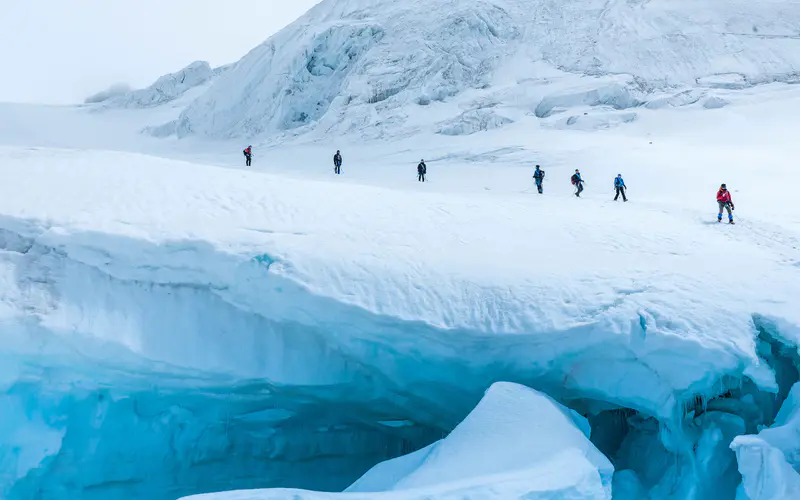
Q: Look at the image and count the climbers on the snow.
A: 7